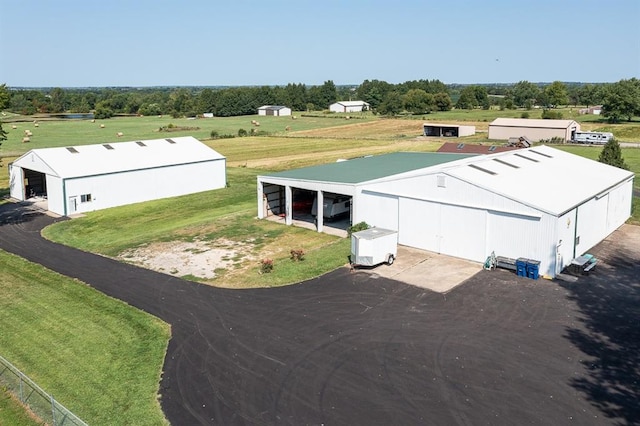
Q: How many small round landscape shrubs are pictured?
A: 2